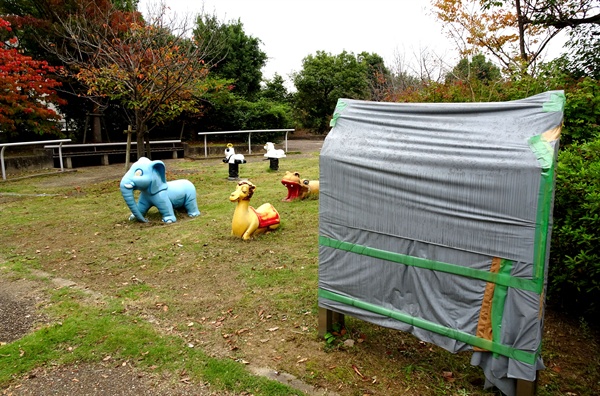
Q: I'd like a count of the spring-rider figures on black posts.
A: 2